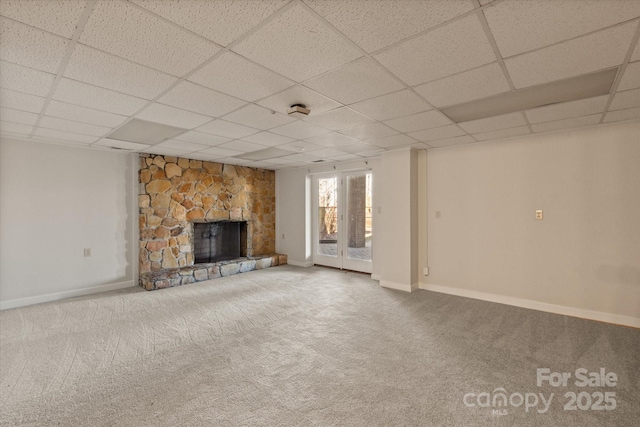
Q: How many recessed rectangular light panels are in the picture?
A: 3